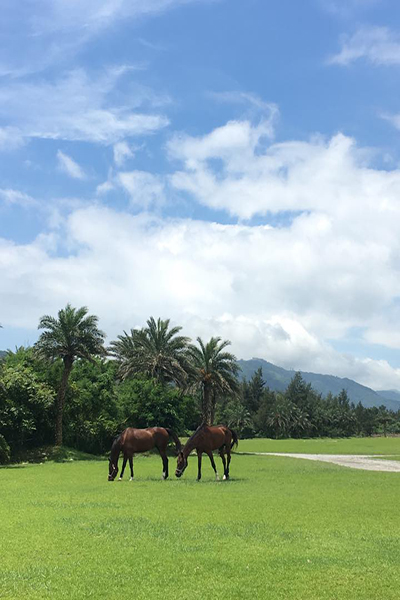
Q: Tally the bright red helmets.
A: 0